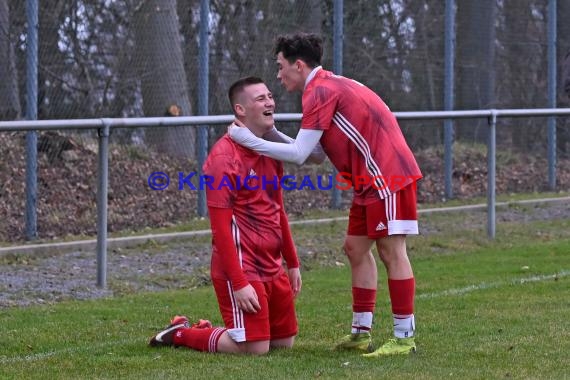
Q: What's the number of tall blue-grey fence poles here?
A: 5